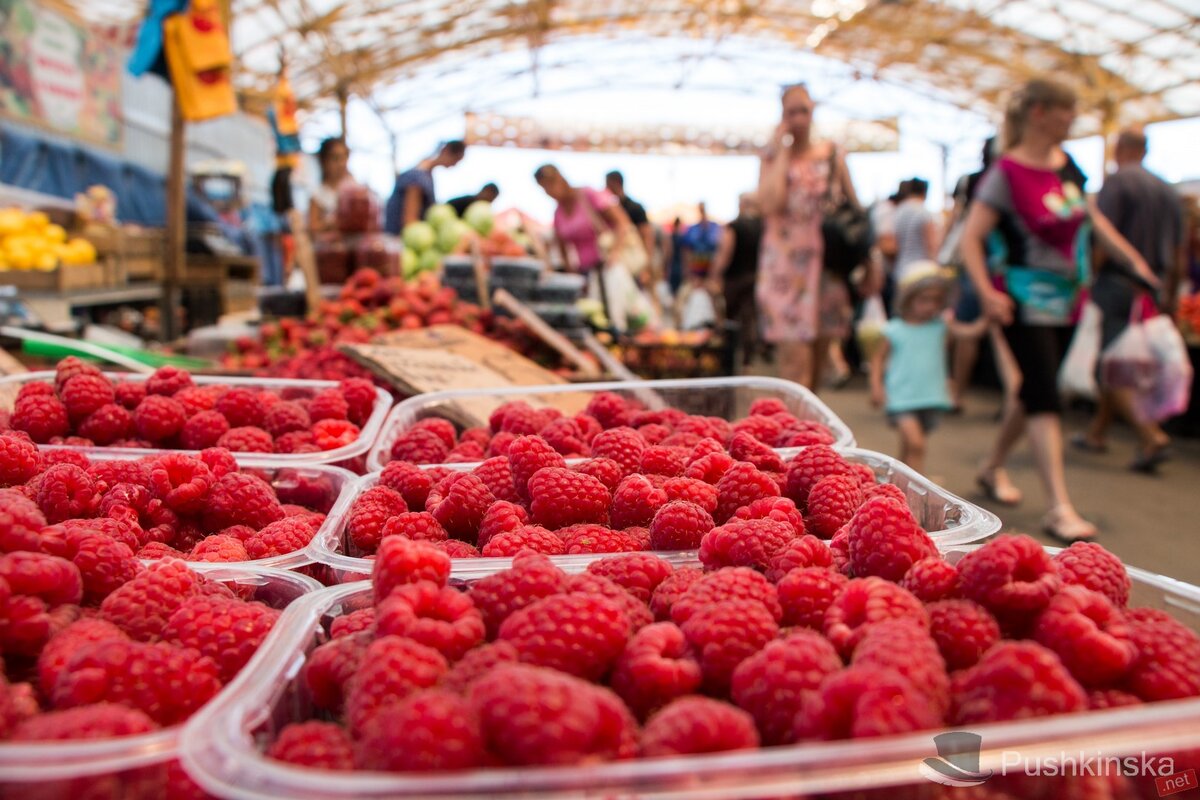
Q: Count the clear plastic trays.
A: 6